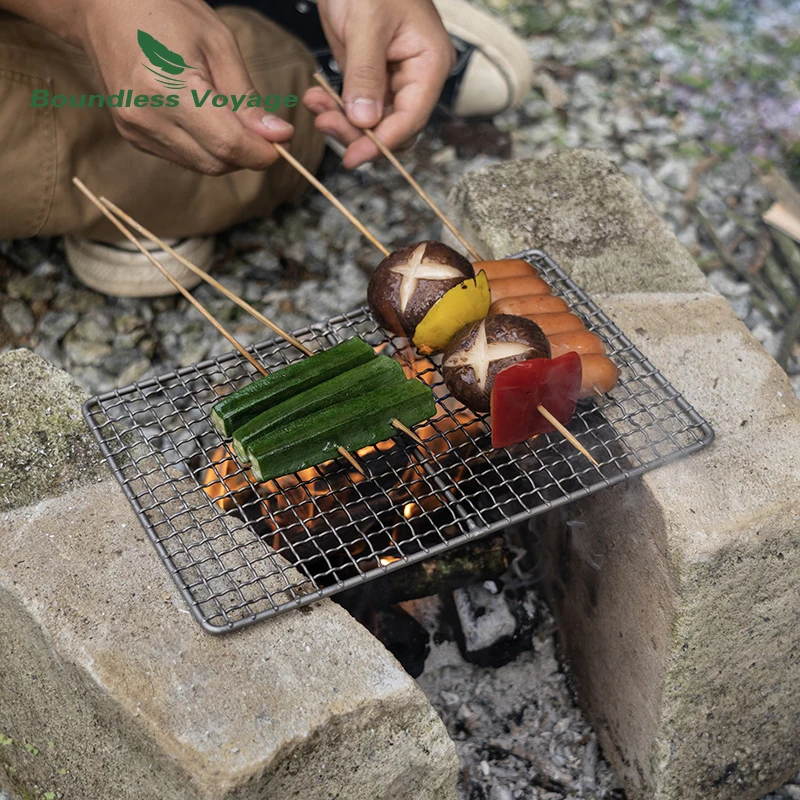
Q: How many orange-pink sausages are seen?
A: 6